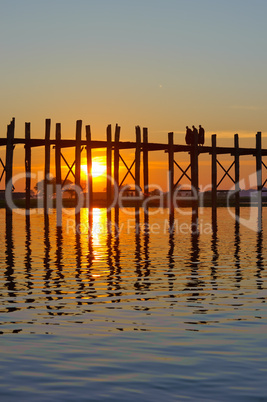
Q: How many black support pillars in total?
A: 15